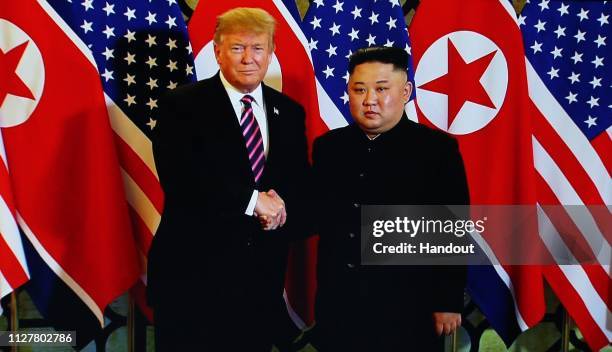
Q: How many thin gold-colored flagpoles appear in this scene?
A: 4